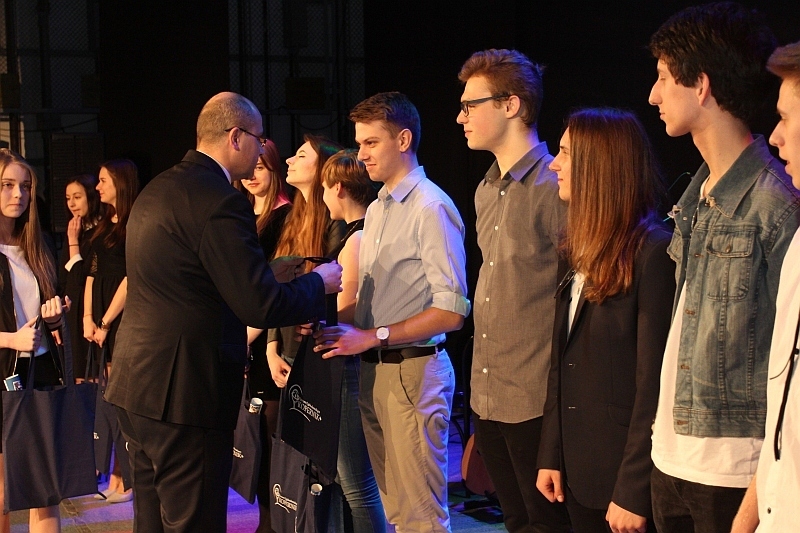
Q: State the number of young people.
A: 11